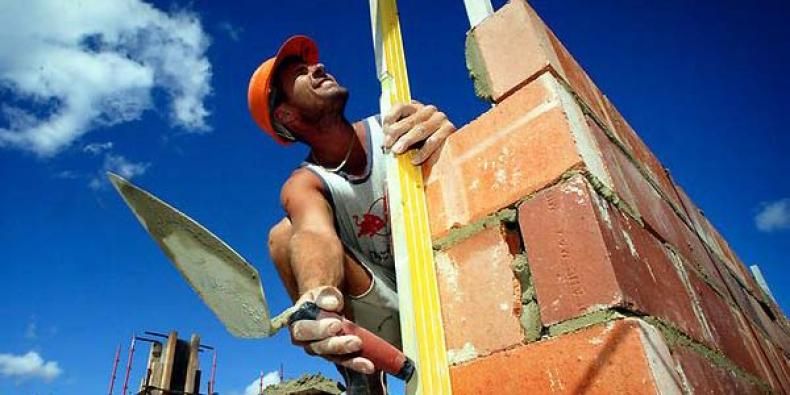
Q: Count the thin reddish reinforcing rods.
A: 5